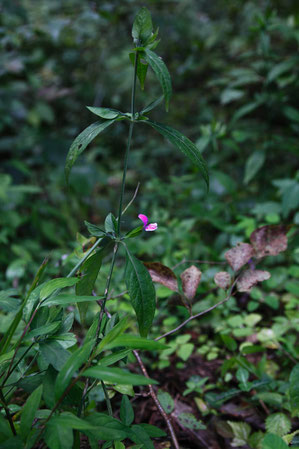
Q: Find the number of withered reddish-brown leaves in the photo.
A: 6